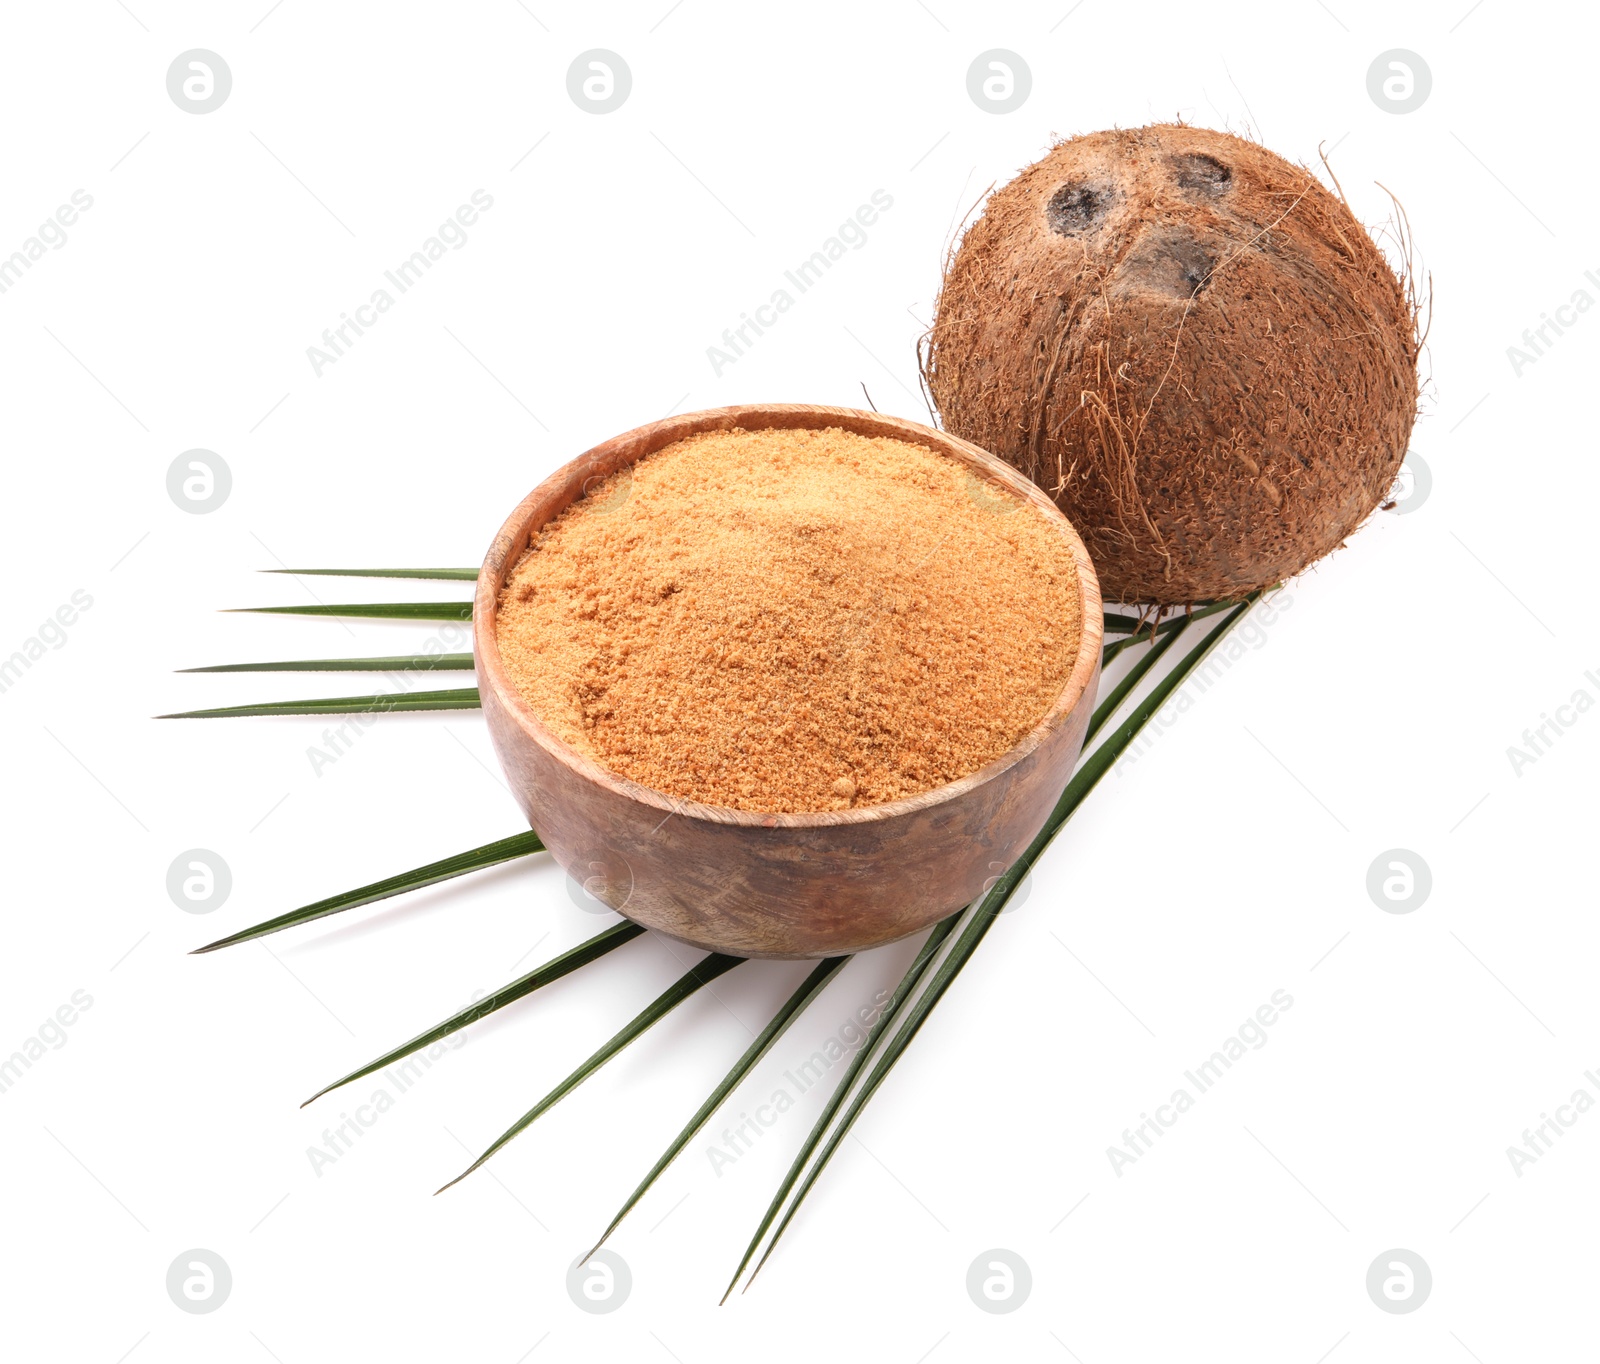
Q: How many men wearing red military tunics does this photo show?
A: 0